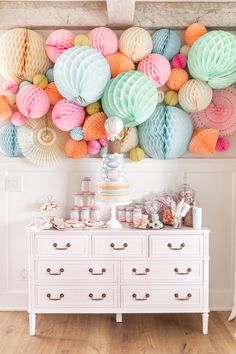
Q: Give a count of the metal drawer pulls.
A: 11